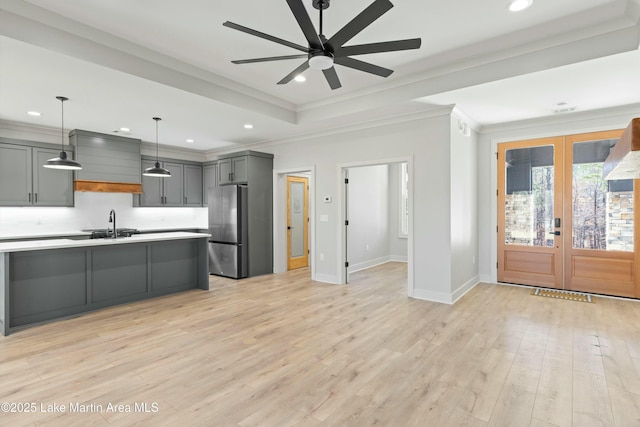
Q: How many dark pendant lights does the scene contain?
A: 2